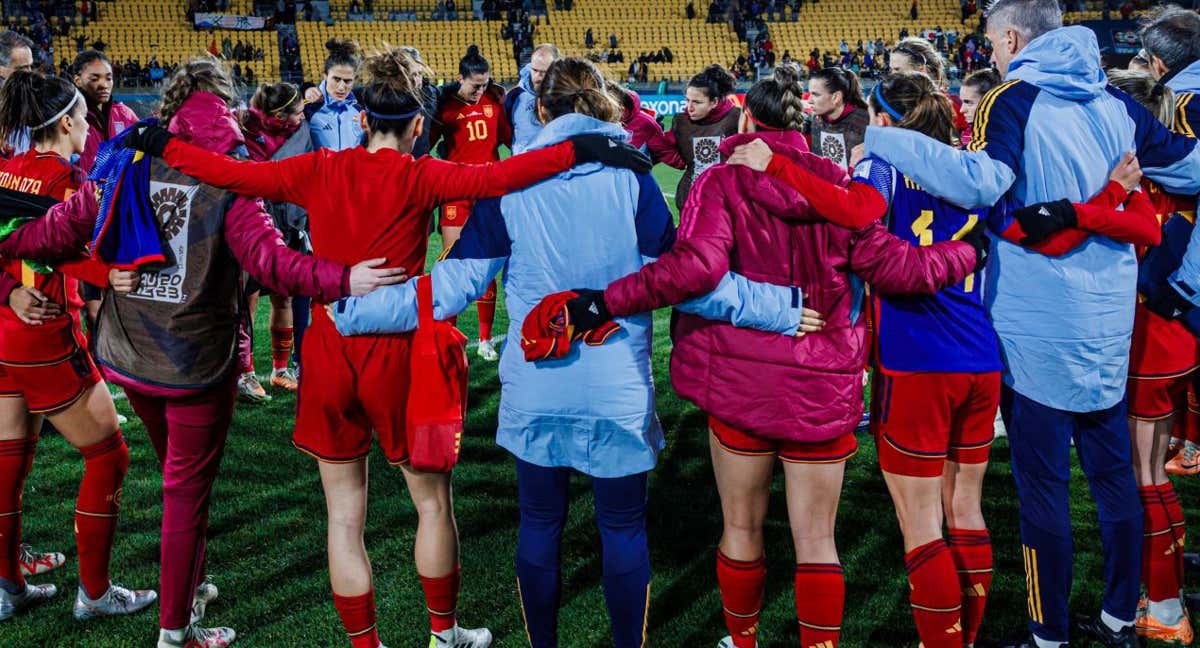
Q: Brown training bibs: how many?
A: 3